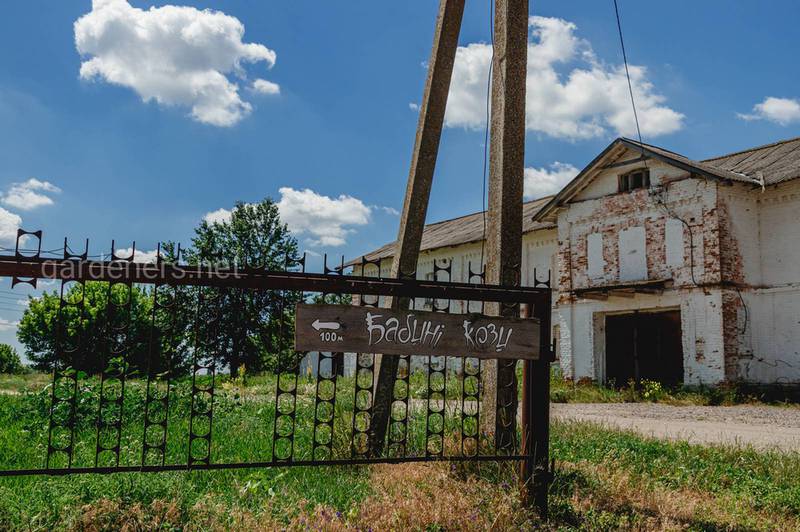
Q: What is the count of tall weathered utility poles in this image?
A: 2